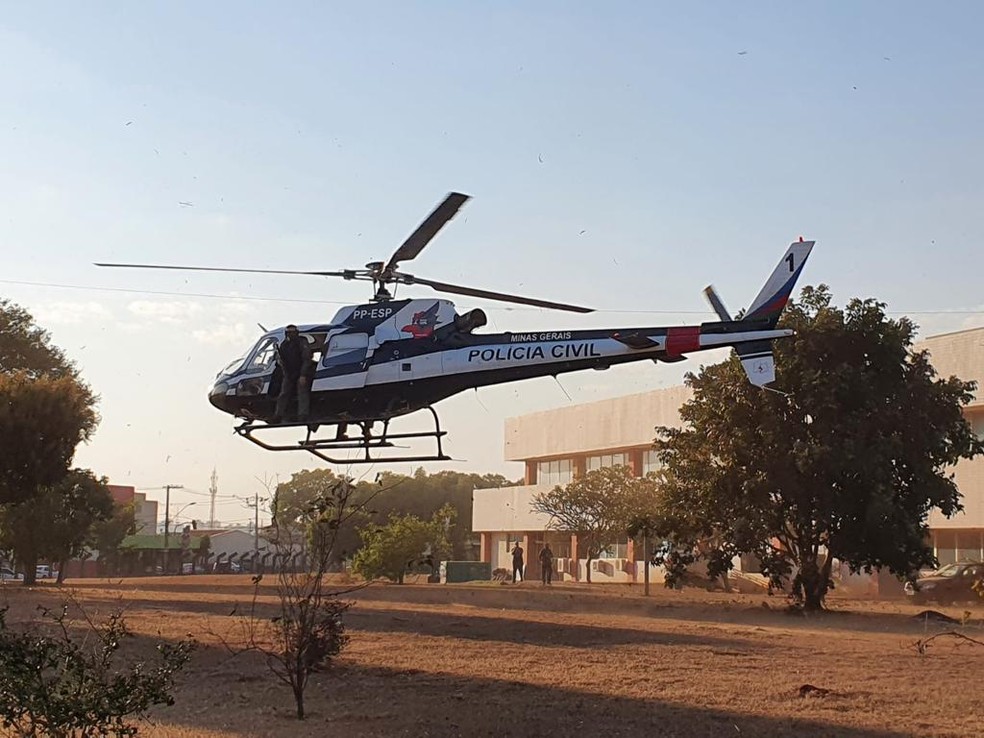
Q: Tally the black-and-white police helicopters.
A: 1